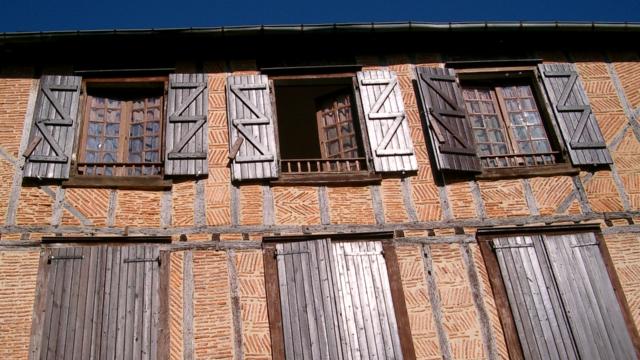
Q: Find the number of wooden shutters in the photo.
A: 12